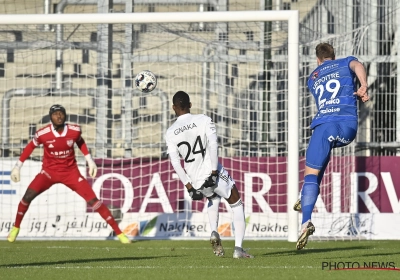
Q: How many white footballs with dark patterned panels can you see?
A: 1